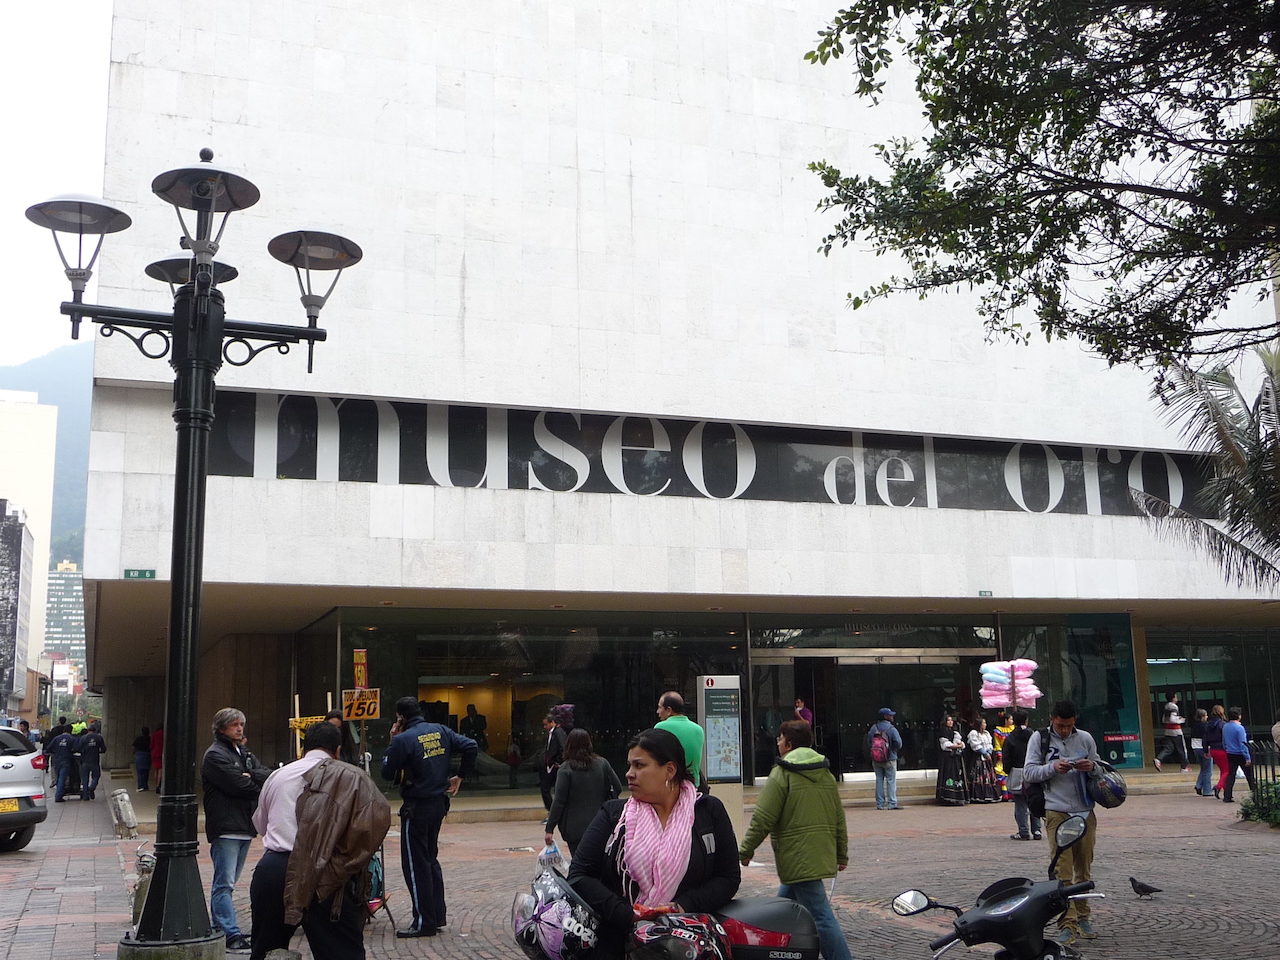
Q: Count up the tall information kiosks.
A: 1